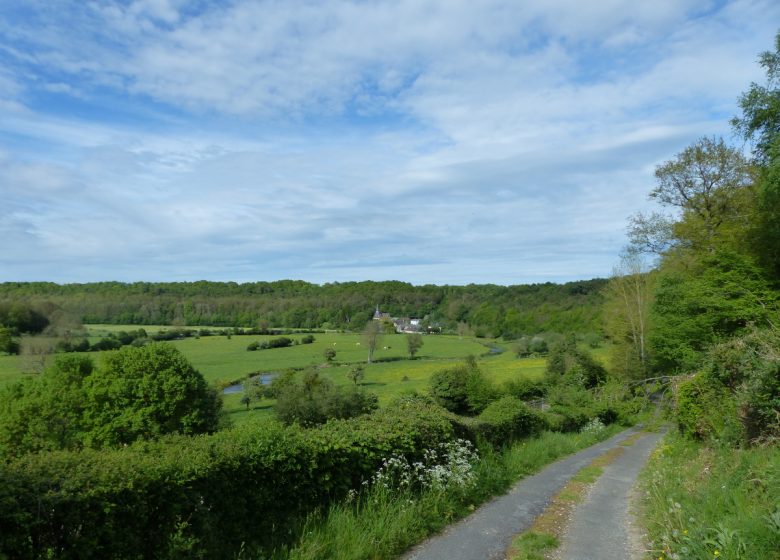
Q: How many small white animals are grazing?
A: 3